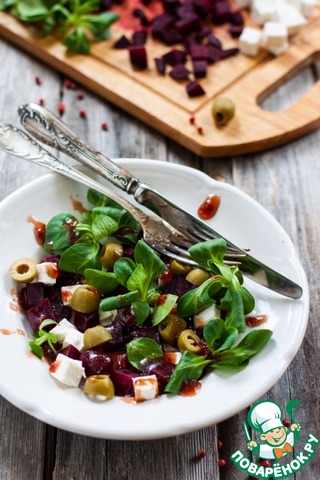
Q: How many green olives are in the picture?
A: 10